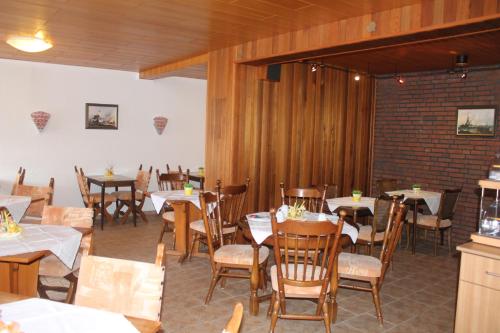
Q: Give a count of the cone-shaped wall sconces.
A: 2